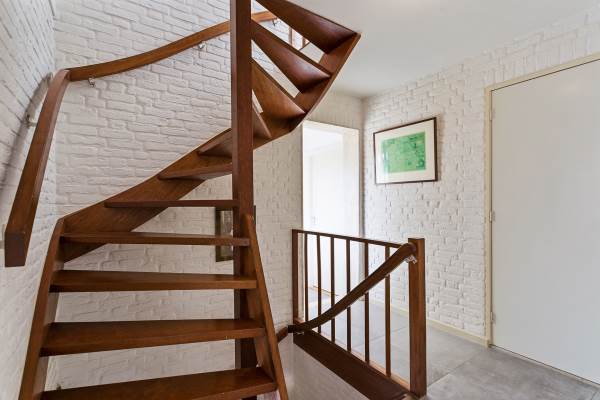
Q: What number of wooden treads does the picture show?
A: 11